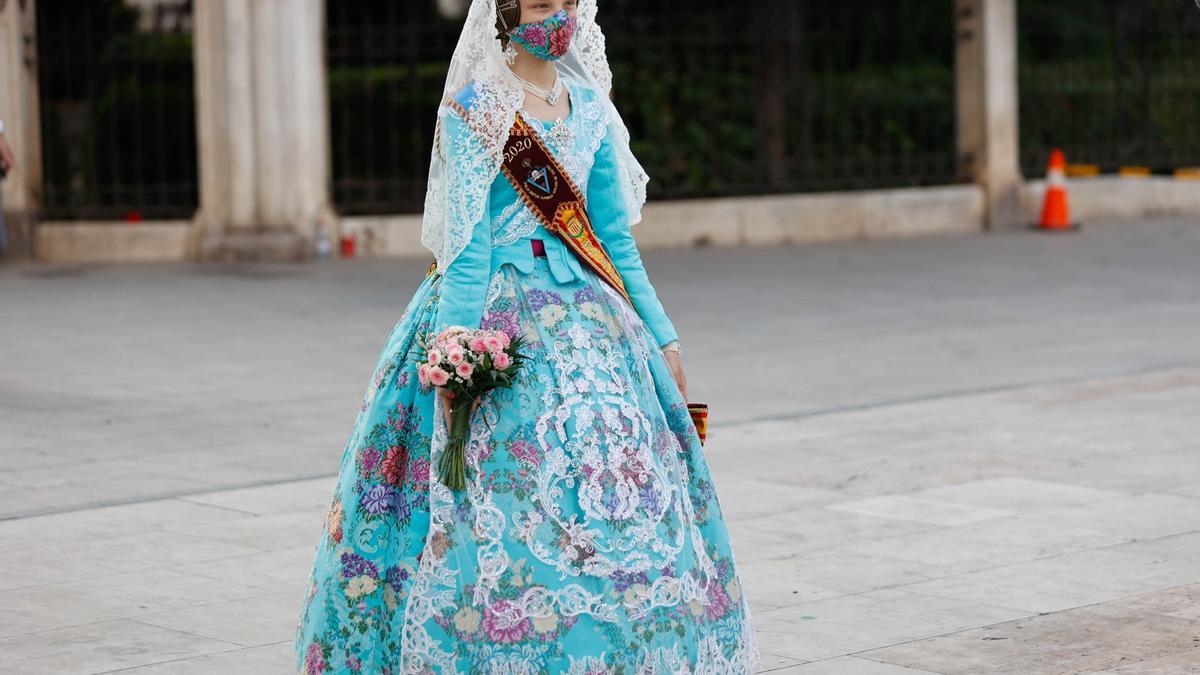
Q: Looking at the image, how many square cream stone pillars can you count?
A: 3